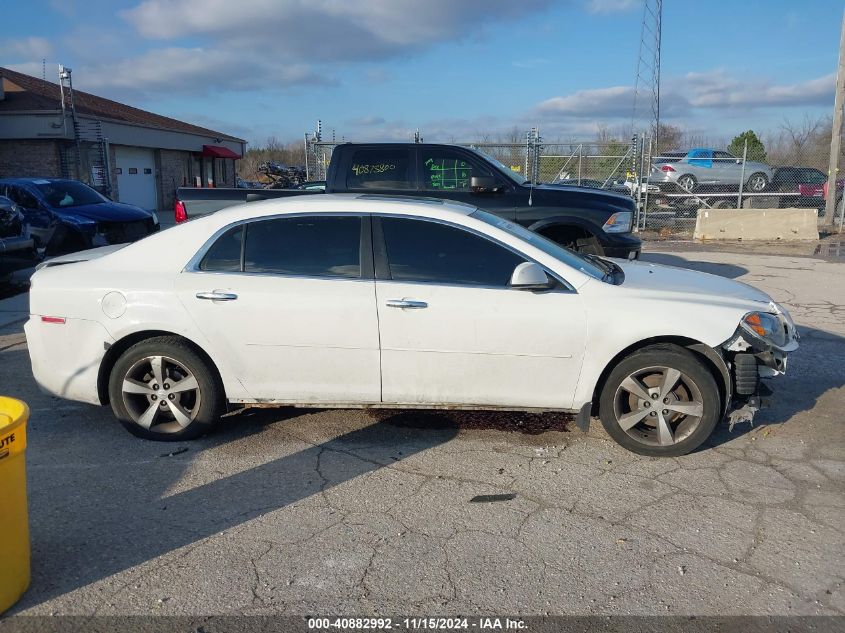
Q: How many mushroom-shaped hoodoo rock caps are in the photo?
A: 0